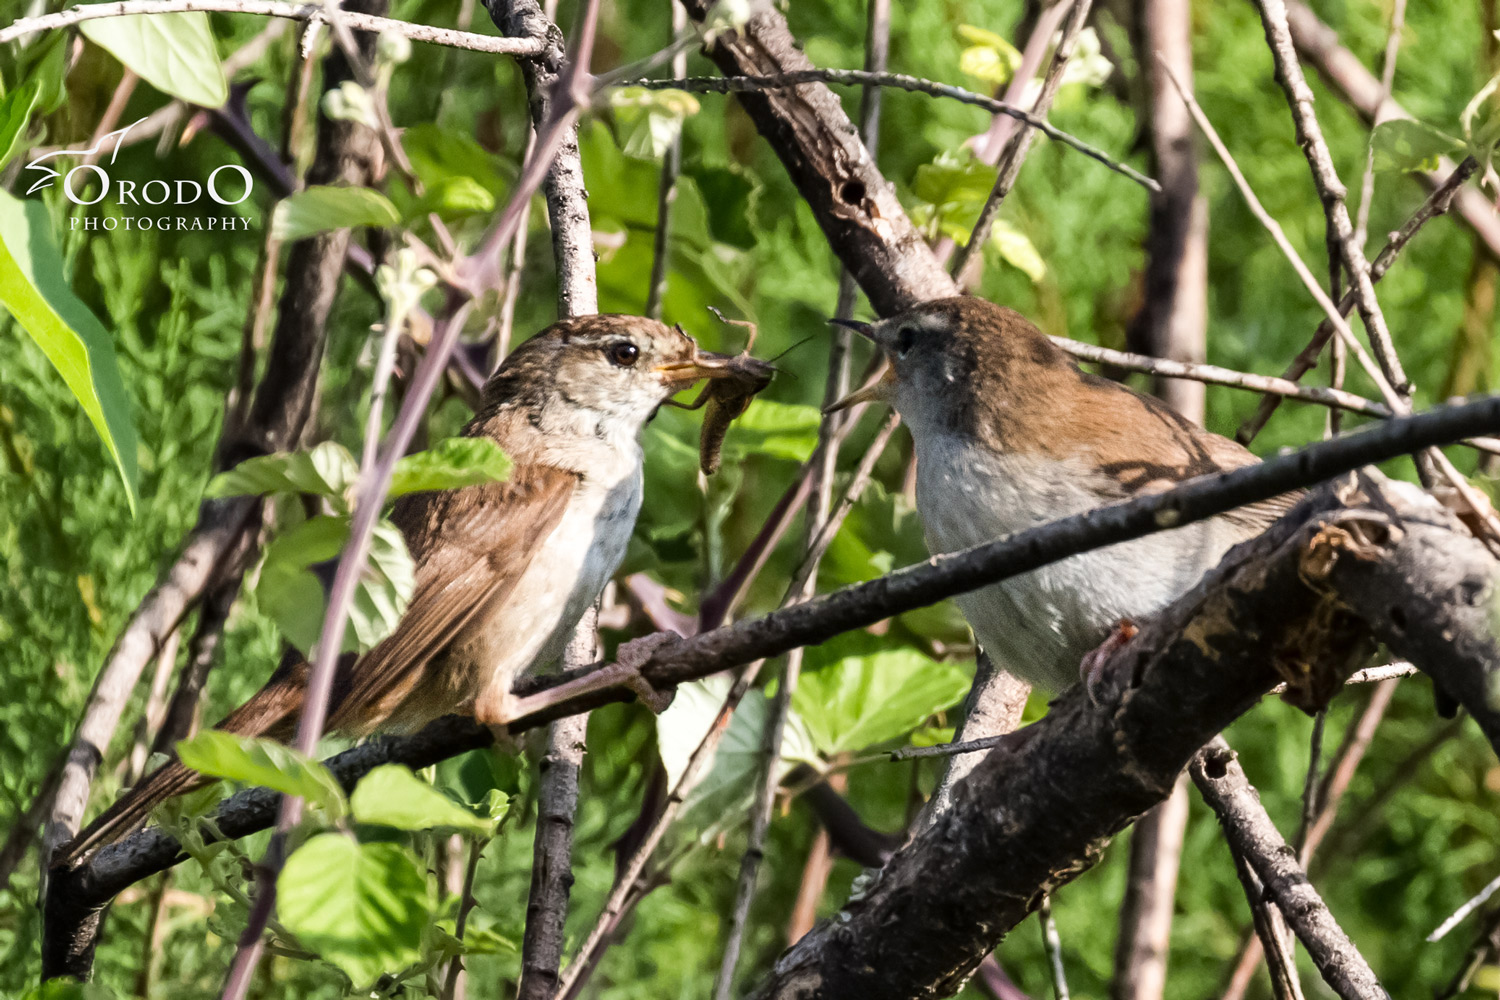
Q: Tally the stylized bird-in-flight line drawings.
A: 1